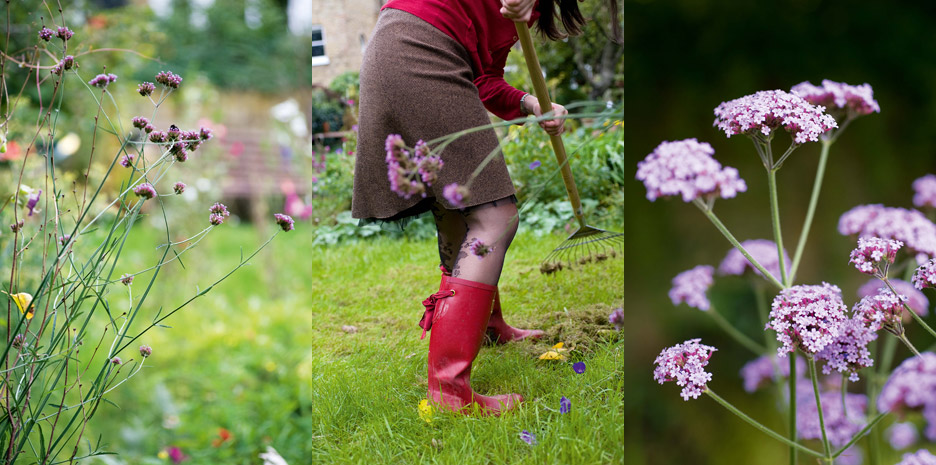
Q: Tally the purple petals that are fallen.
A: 3